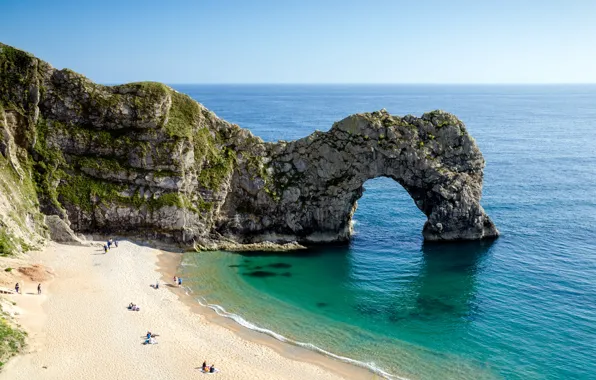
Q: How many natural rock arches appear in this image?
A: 1